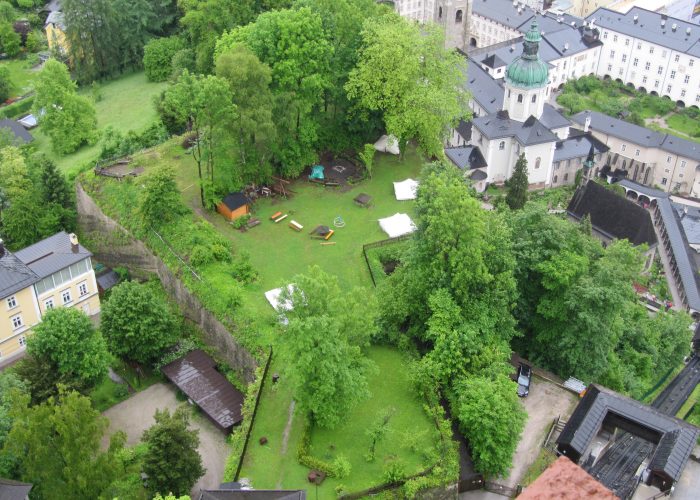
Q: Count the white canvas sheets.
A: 4